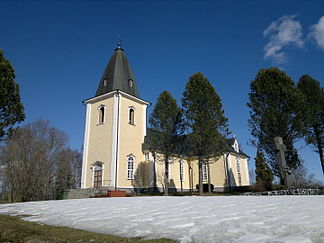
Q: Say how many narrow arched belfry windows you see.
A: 2